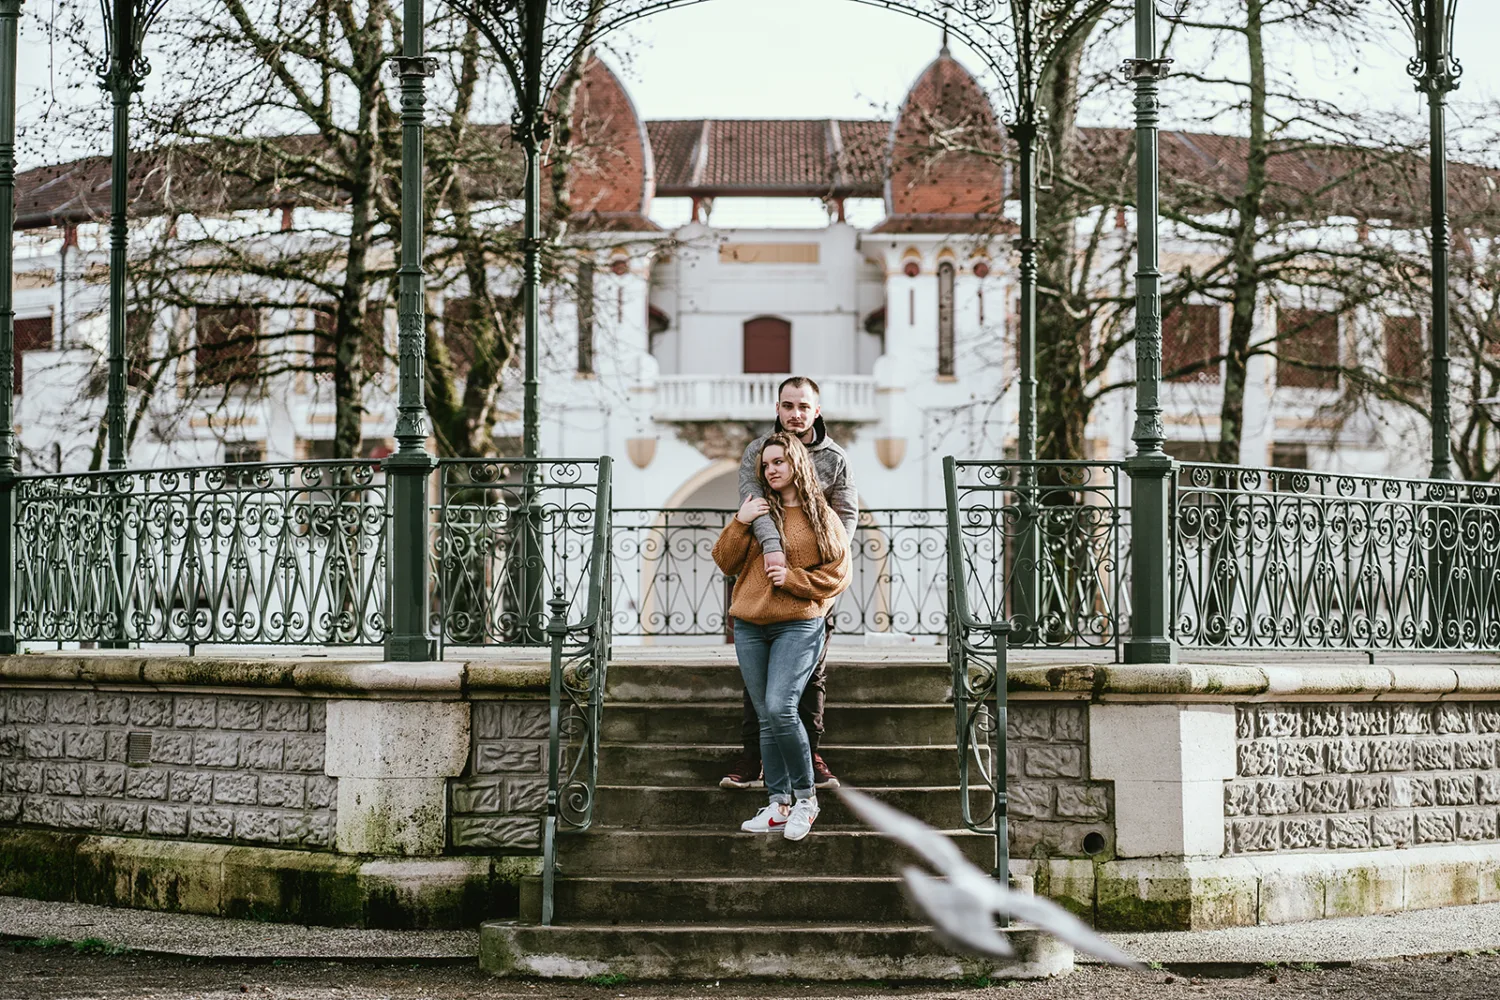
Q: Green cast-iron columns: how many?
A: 7